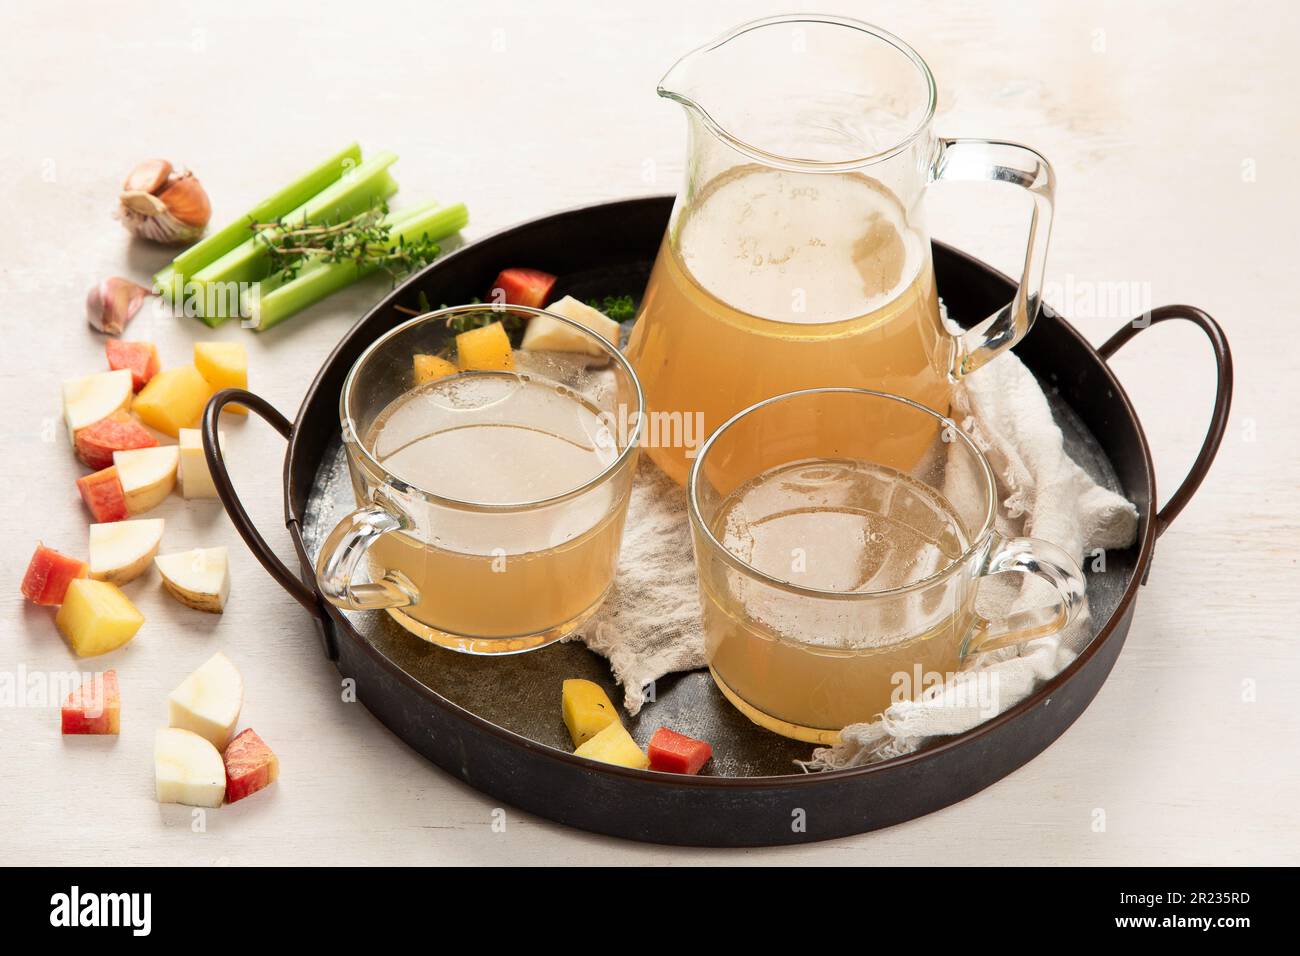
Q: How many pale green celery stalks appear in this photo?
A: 3